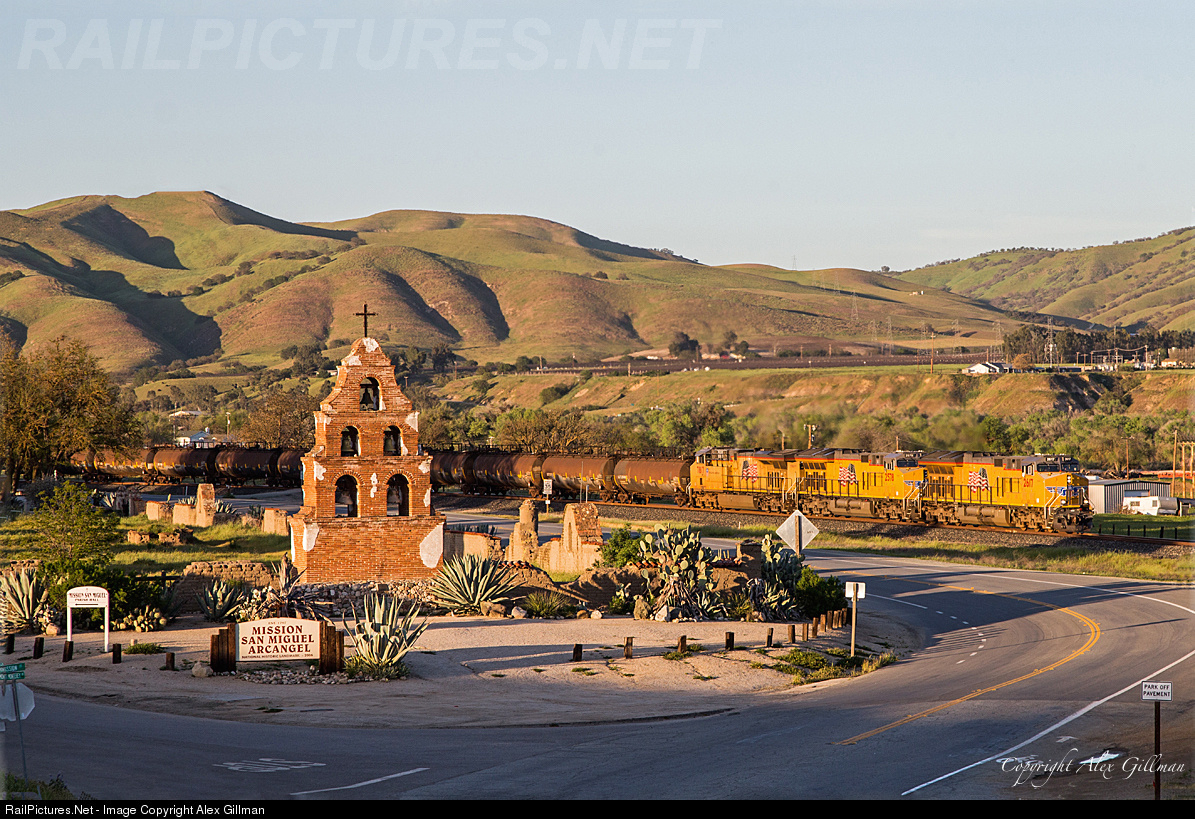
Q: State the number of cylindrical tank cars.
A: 9